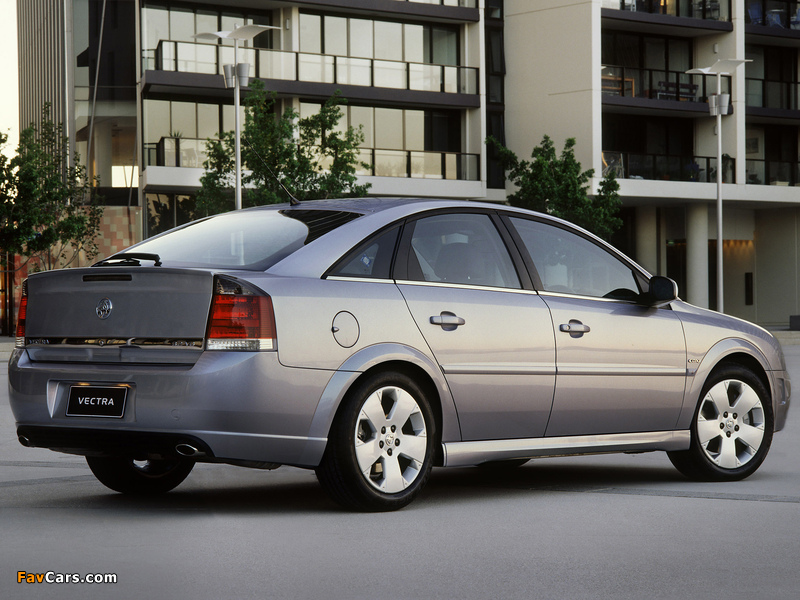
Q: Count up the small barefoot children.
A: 0